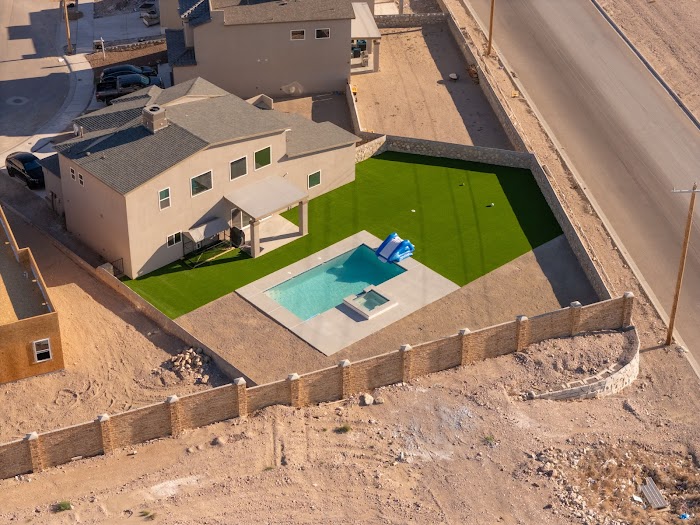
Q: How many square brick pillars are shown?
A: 11